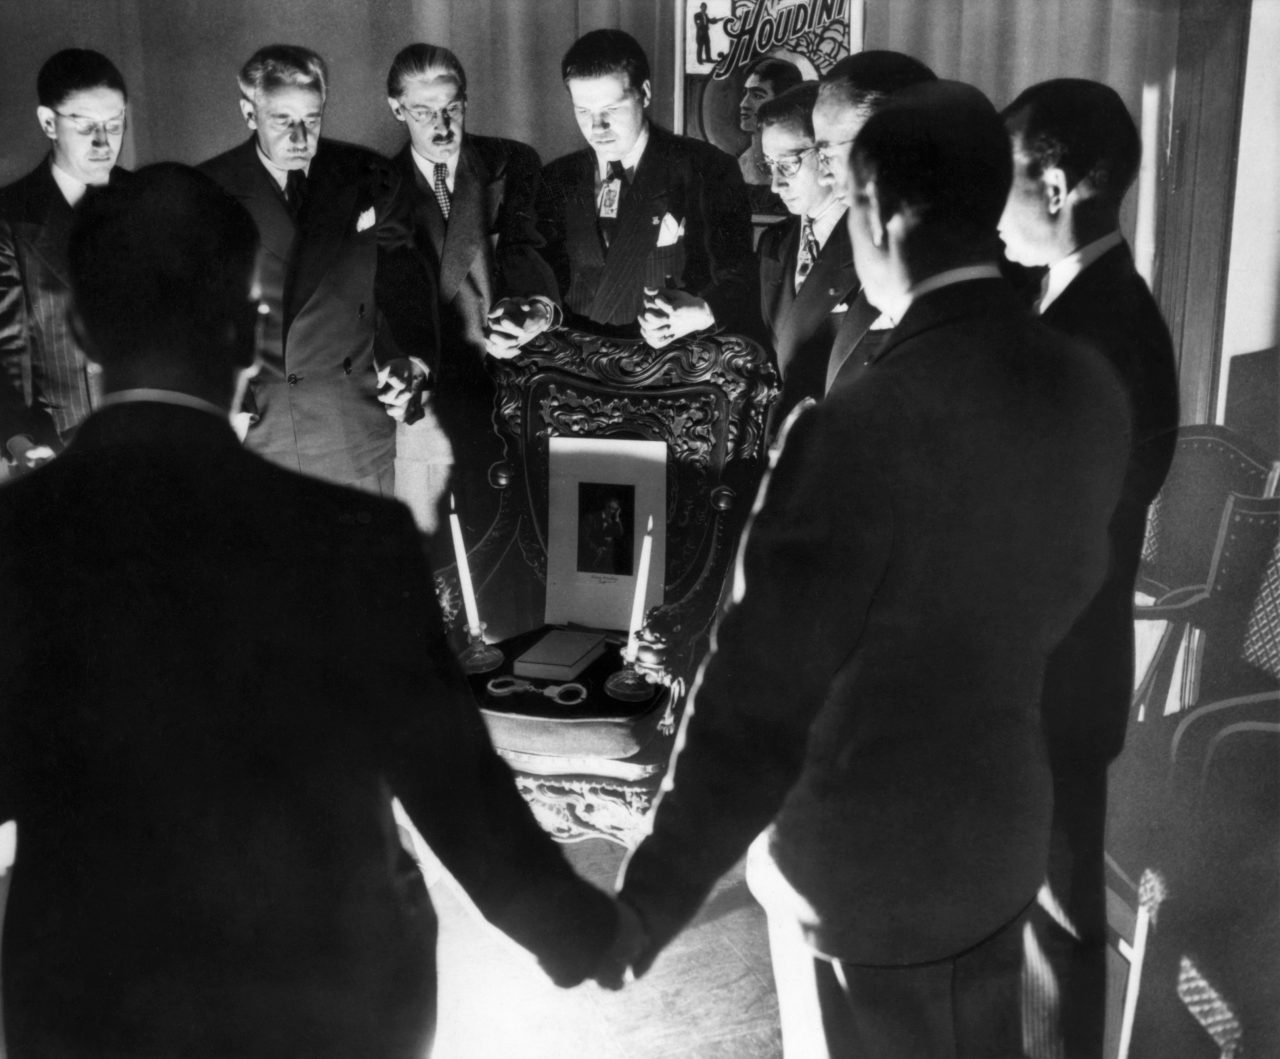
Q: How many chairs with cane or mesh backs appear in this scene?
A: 2